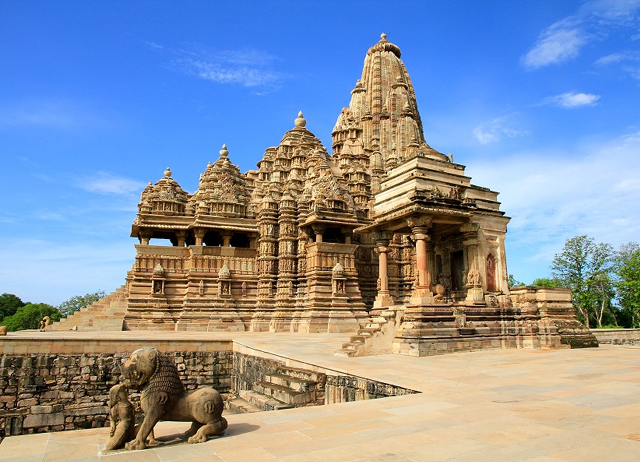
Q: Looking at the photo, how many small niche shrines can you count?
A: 3